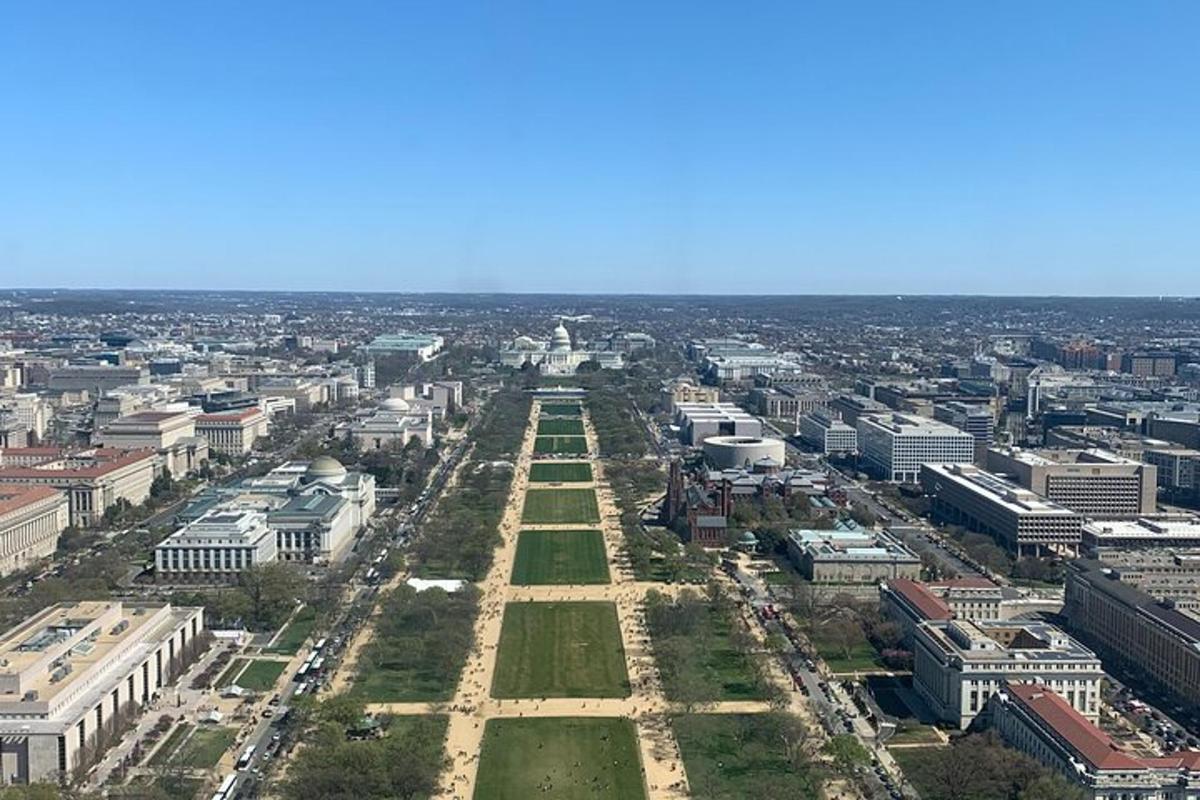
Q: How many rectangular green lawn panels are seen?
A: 8